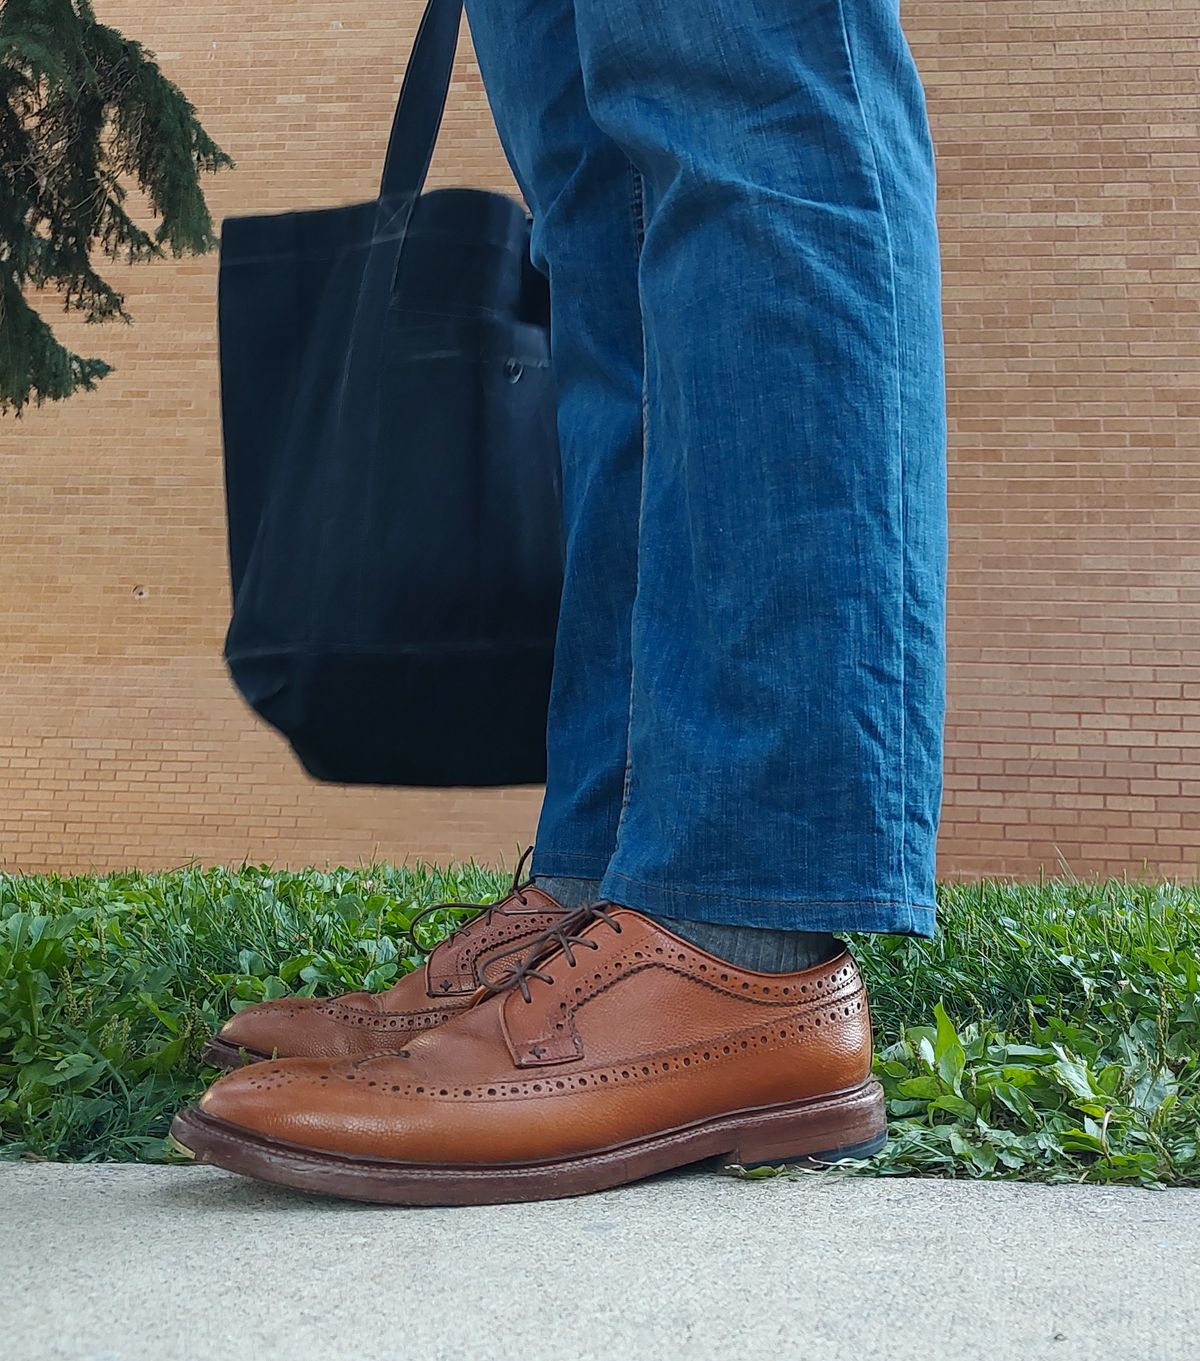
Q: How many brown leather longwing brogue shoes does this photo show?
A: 2